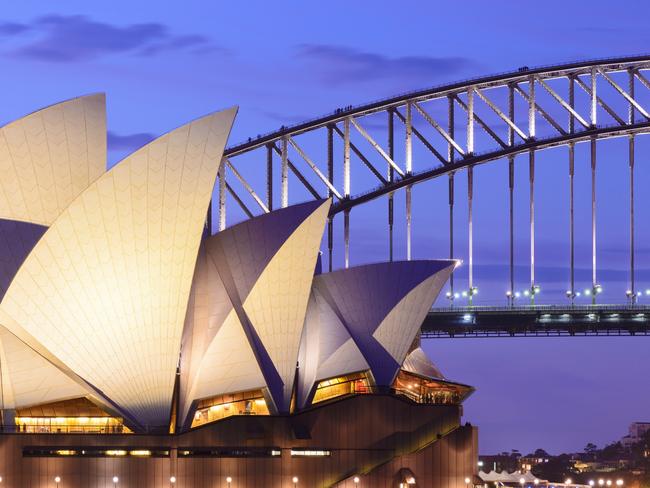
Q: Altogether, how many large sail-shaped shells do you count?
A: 4